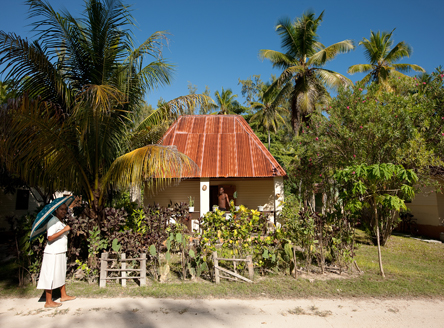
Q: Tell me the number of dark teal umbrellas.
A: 1